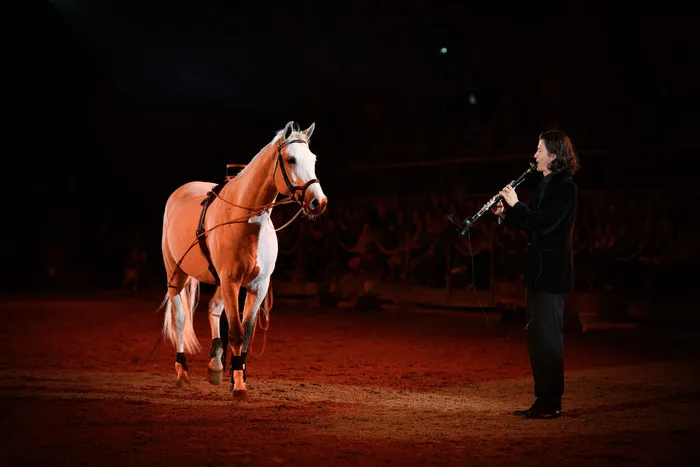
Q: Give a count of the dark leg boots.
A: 4